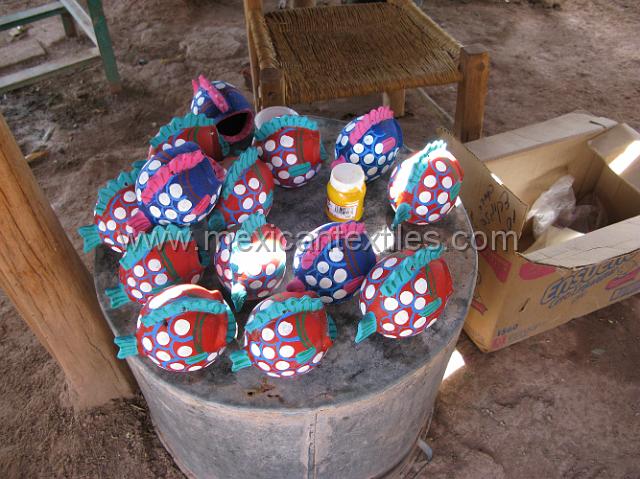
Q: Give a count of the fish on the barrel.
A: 14